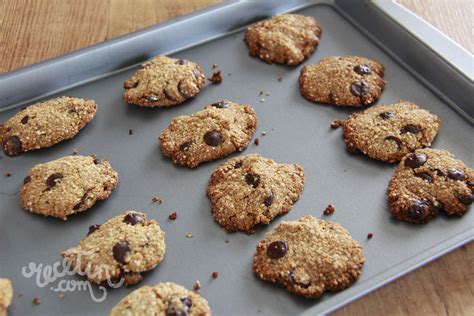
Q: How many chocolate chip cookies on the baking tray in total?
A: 13